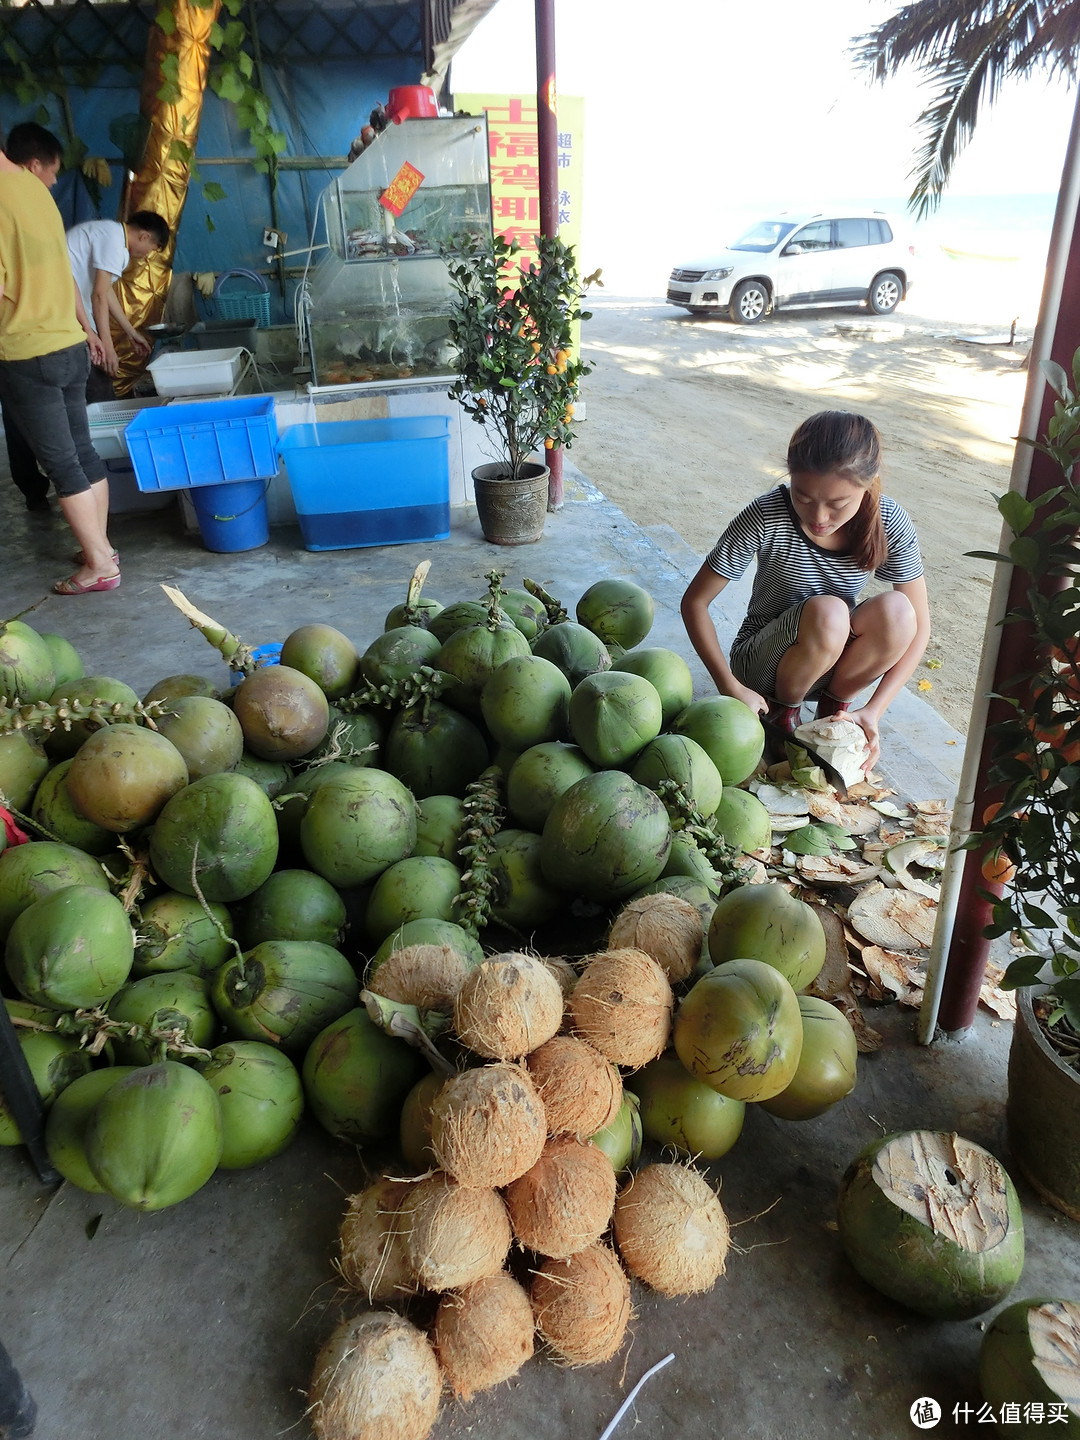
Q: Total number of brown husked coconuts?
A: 14